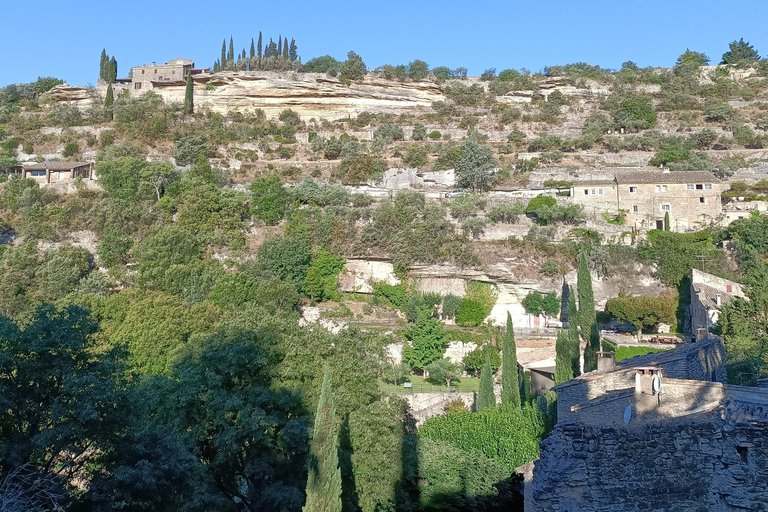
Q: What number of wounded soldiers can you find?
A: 0